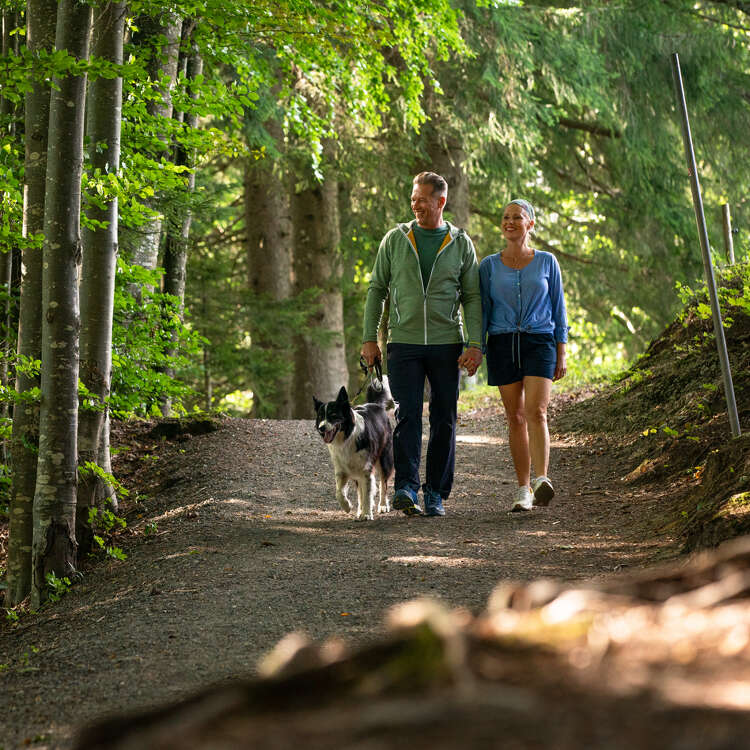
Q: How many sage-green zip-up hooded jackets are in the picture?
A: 1